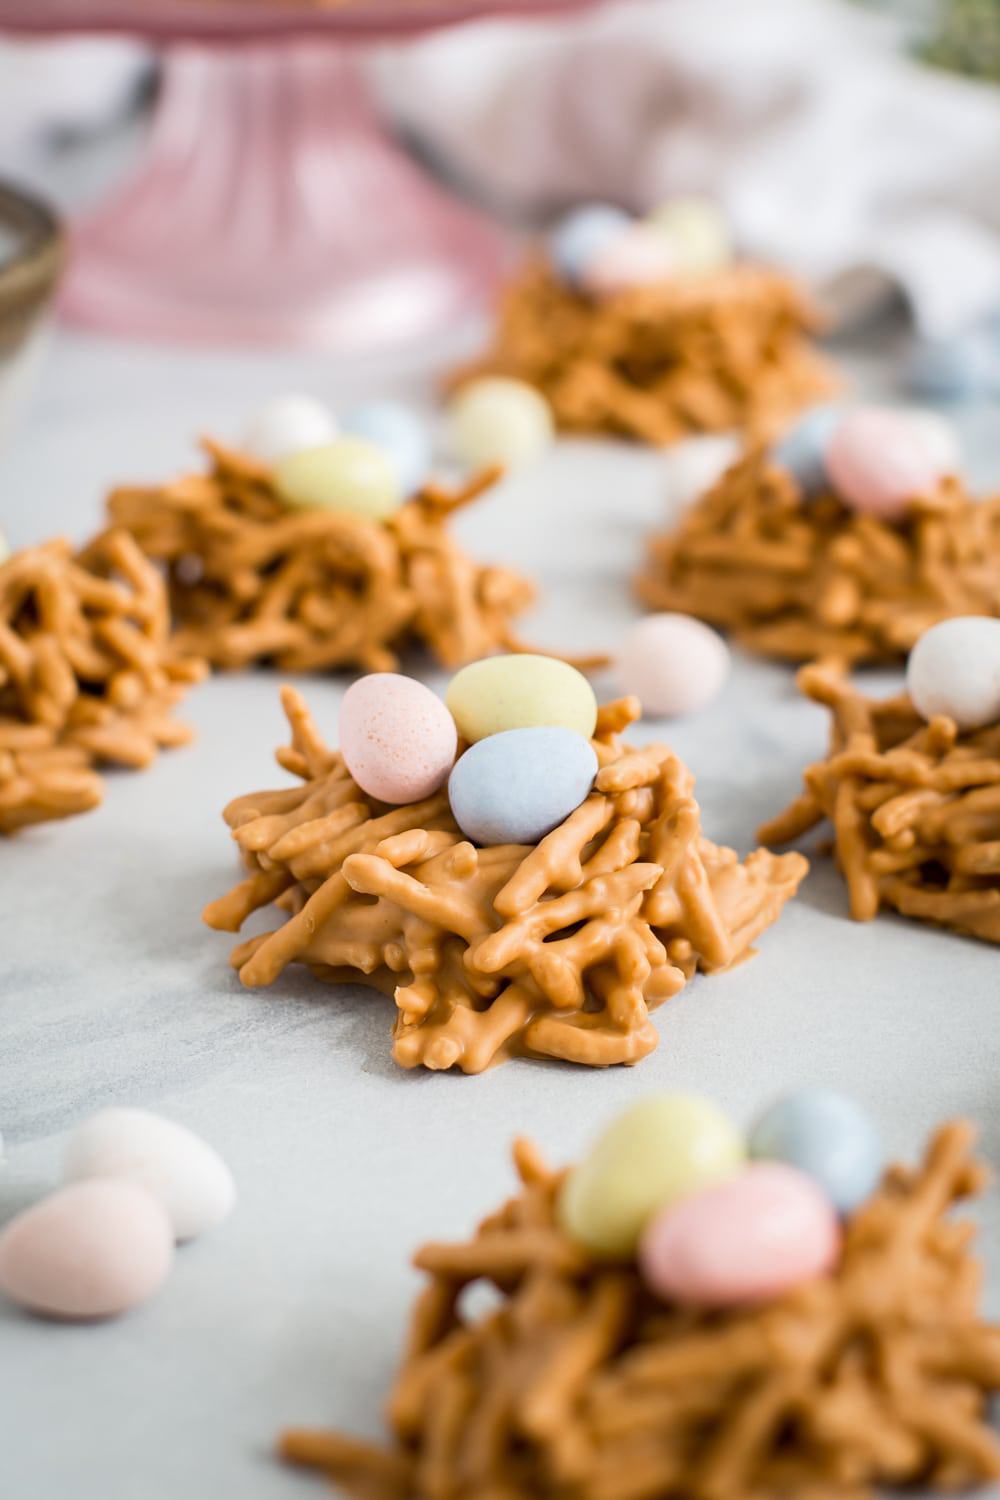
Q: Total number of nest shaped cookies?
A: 7